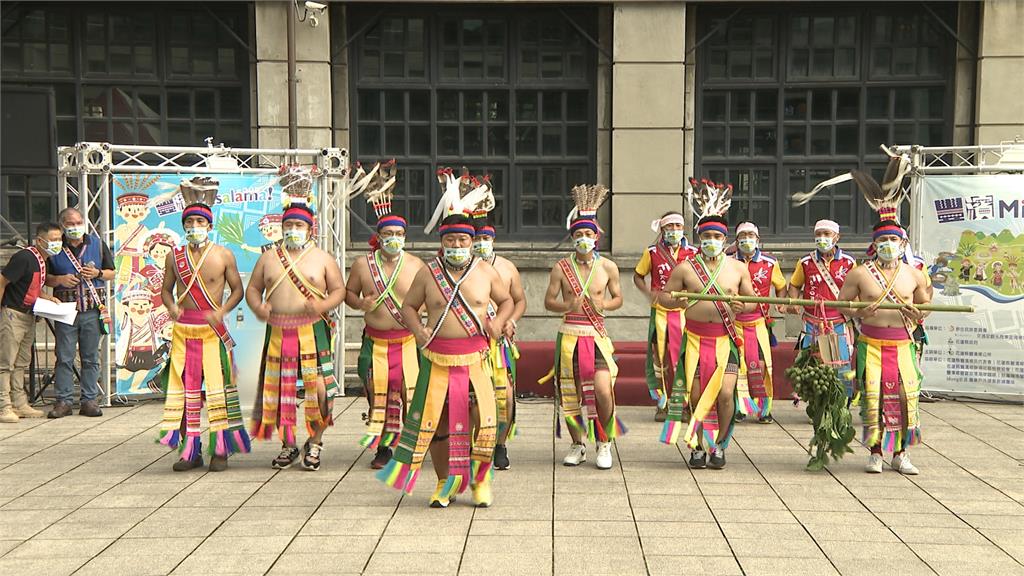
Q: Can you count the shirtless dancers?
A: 8